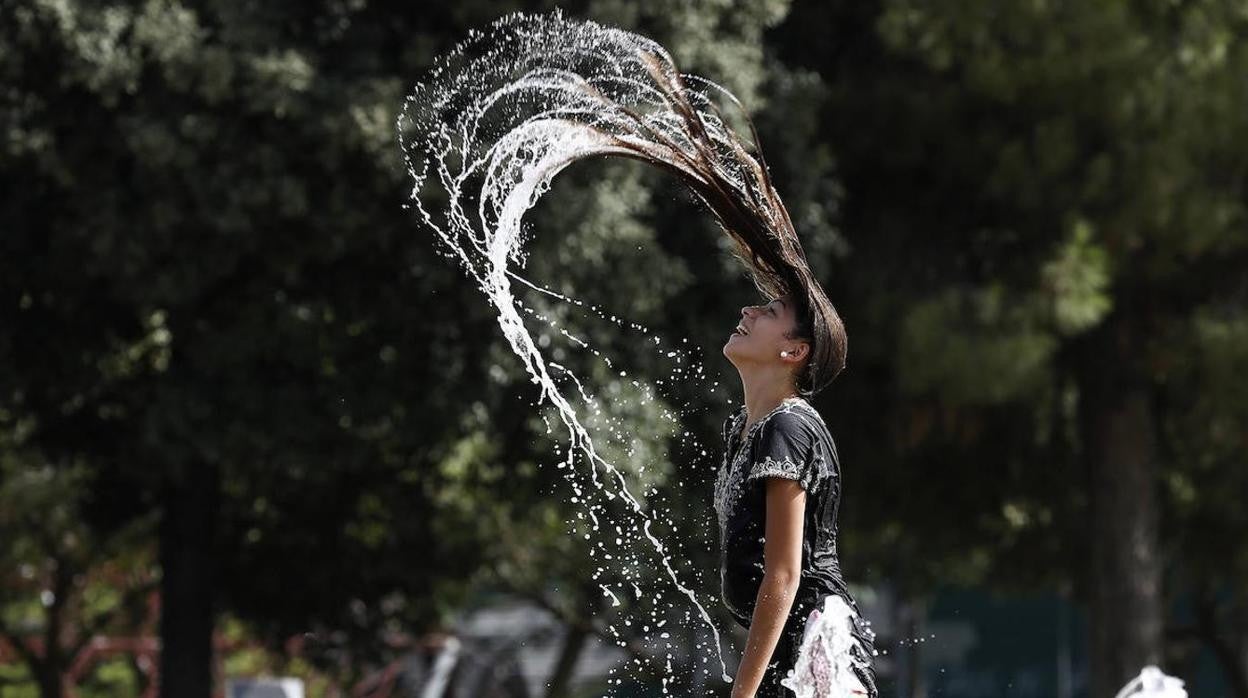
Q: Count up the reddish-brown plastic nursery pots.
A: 0